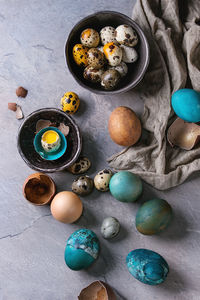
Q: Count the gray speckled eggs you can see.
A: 1